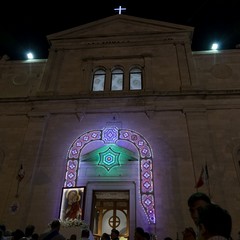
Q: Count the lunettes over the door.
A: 3